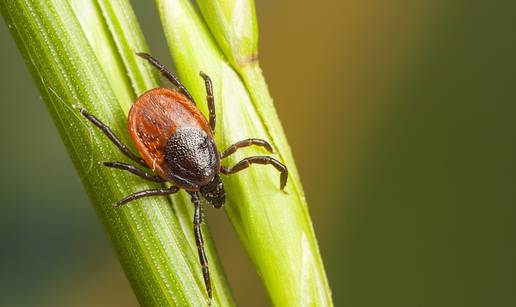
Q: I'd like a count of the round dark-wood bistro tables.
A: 0